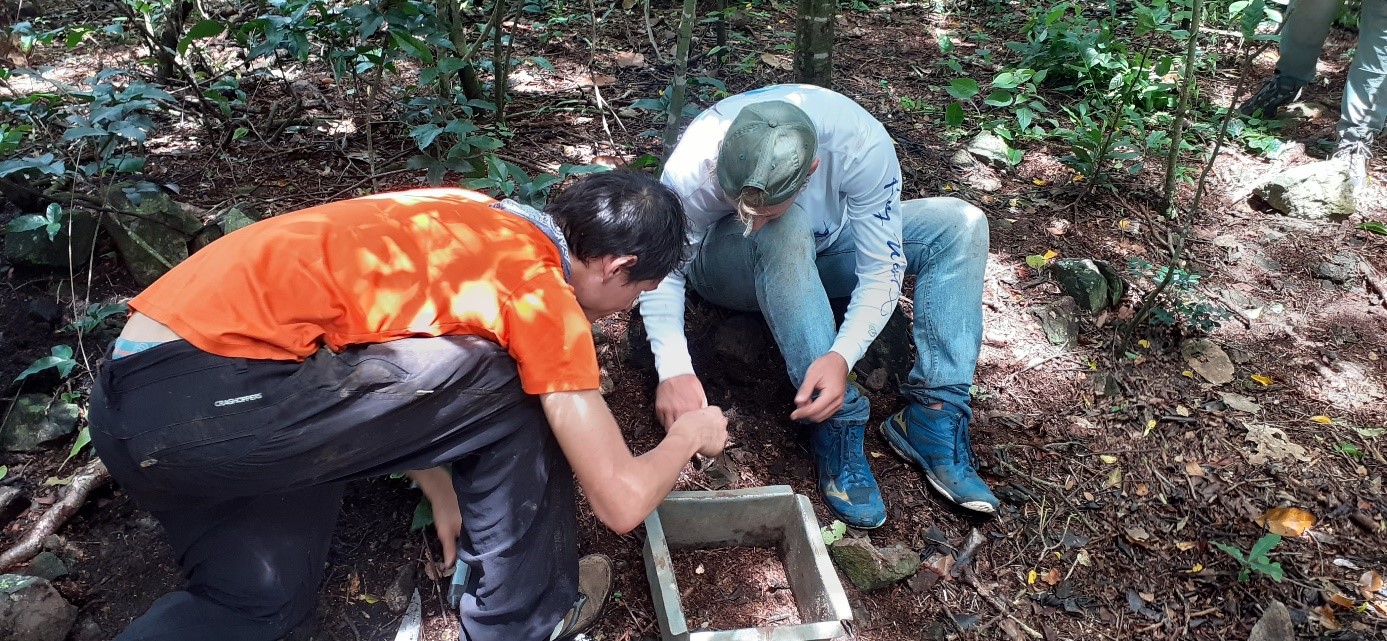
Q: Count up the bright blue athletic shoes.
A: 2